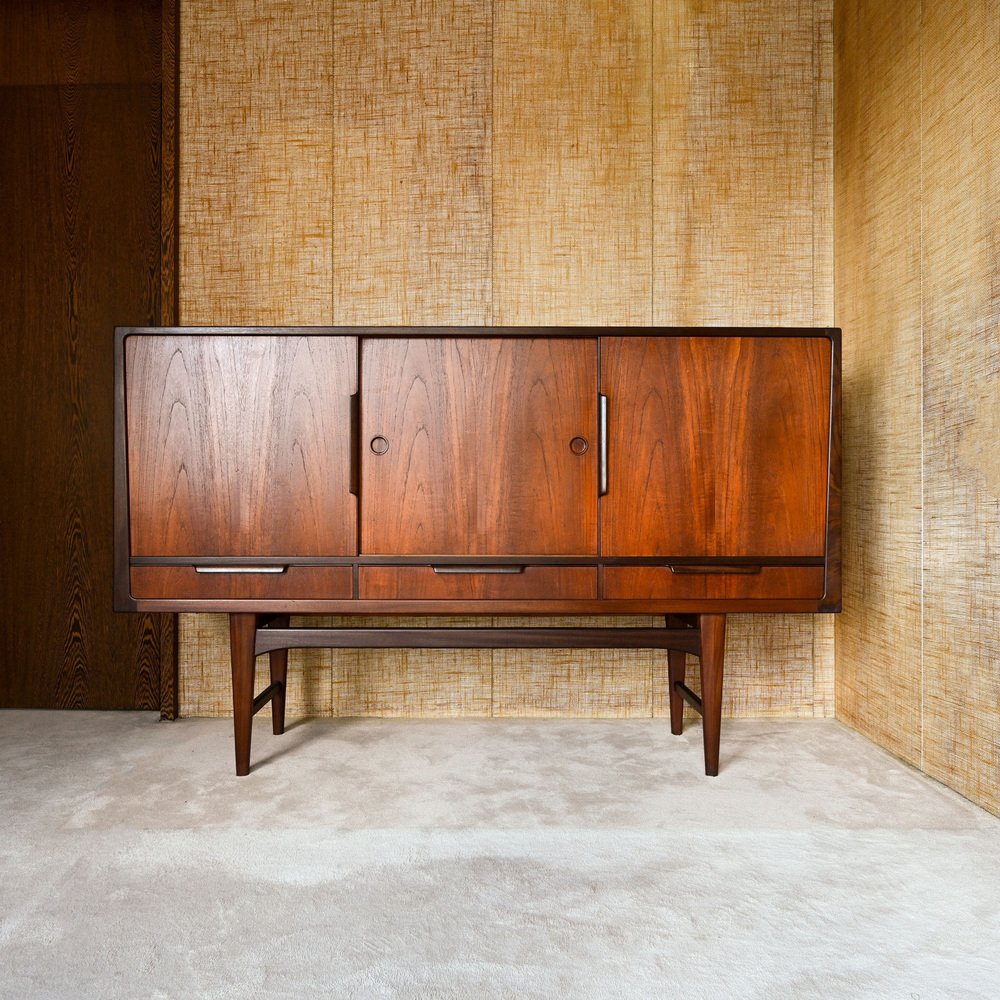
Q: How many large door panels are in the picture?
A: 3